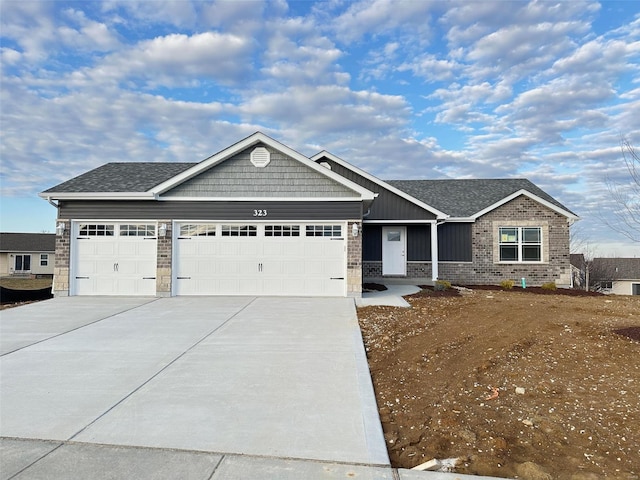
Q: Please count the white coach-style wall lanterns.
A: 3